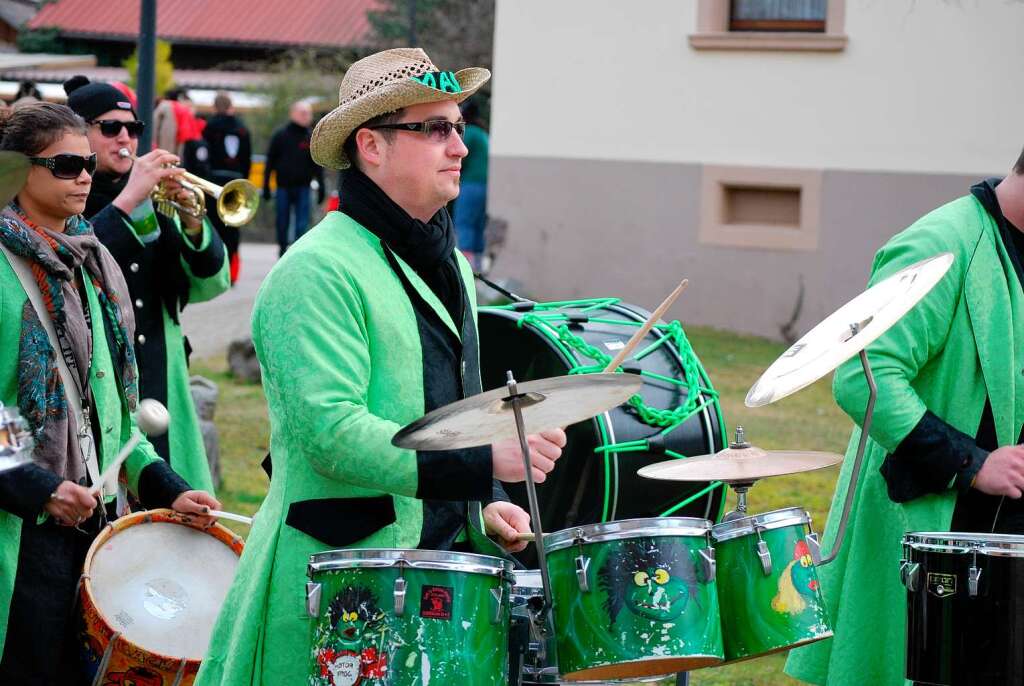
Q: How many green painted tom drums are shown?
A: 3